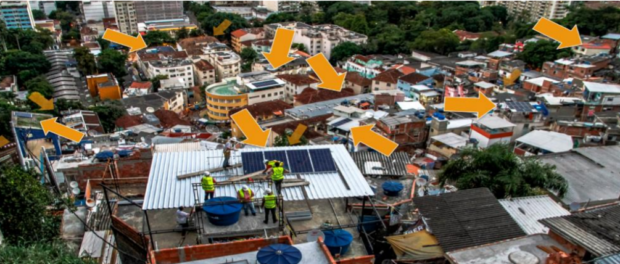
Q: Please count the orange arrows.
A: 13